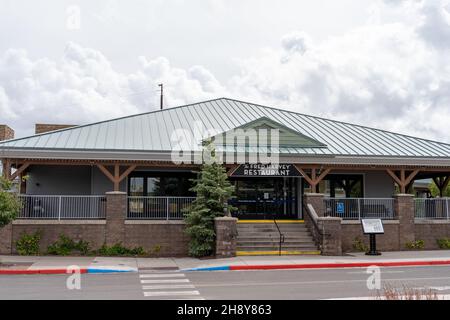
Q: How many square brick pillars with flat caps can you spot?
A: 5